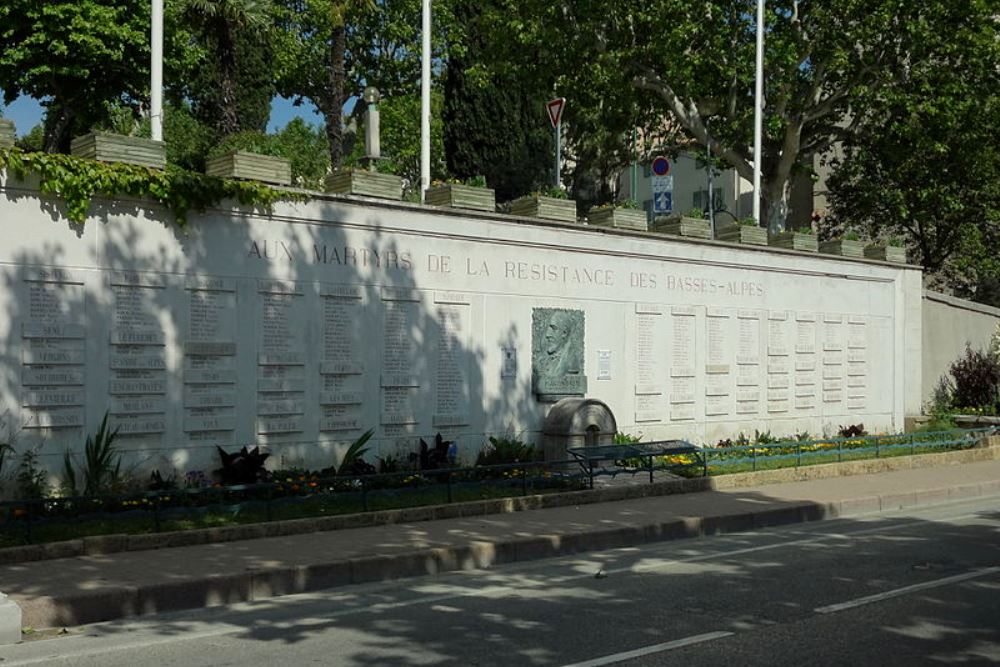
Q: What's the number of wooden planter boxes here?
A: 12